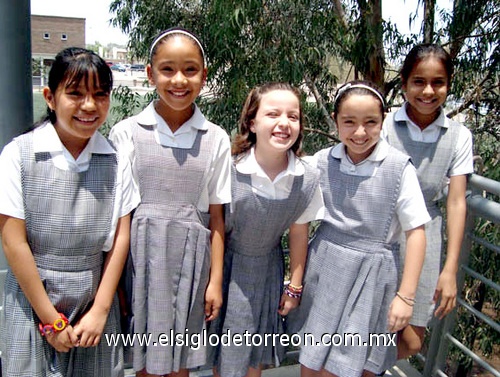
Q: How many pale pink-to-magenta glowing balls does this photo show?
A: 0